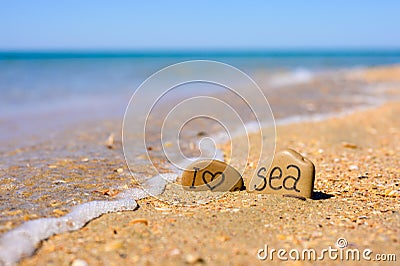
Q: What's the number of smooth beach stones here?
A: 2